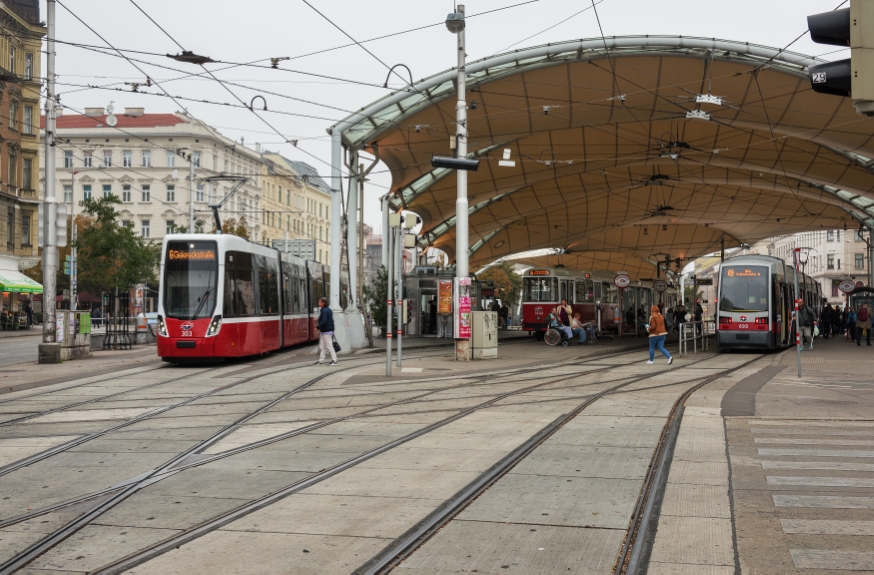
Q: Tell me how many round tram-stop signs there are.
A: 3